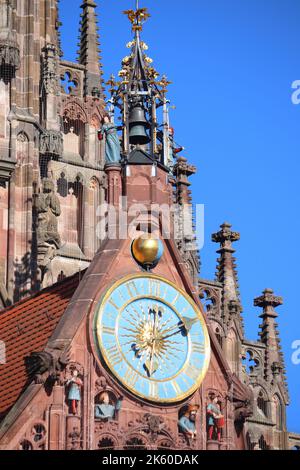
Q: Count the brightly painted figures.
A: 6